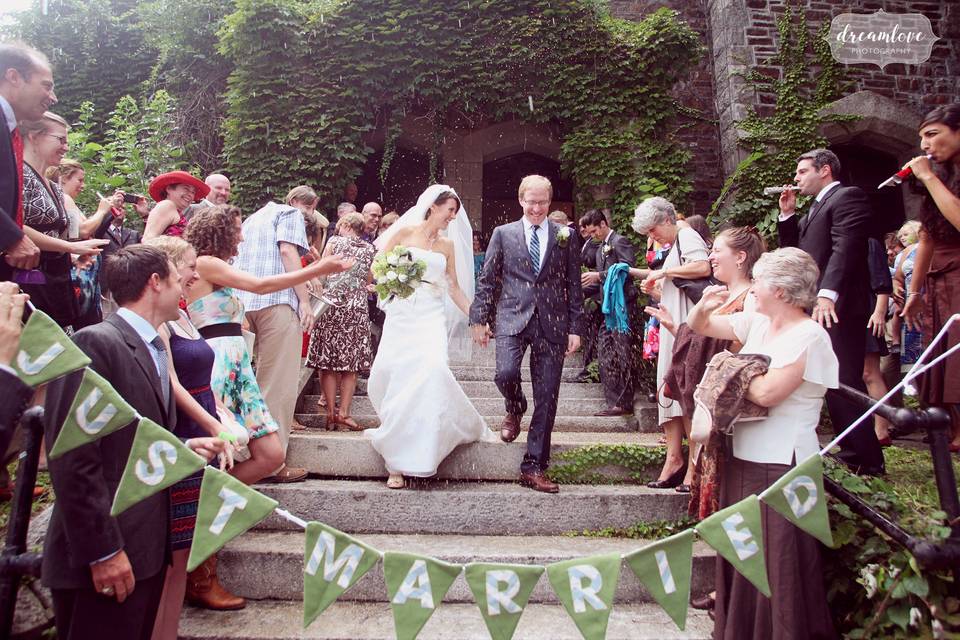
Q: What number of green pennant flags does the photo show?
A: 11